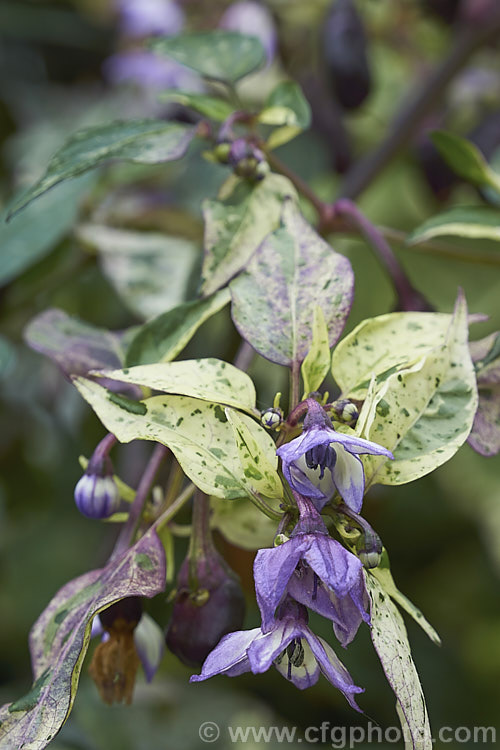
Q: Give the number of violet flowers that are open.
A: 3